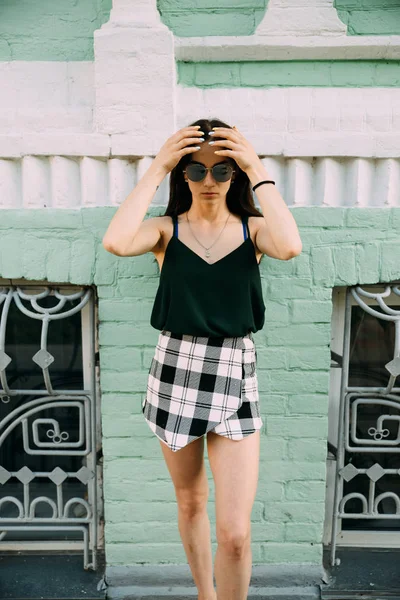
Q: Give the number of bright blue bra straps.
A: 2